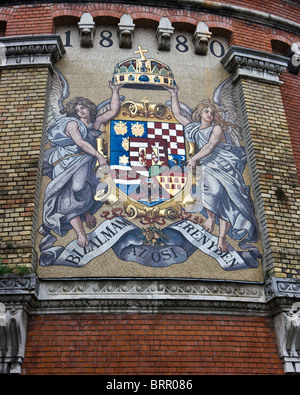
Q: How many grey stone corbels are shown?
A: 4